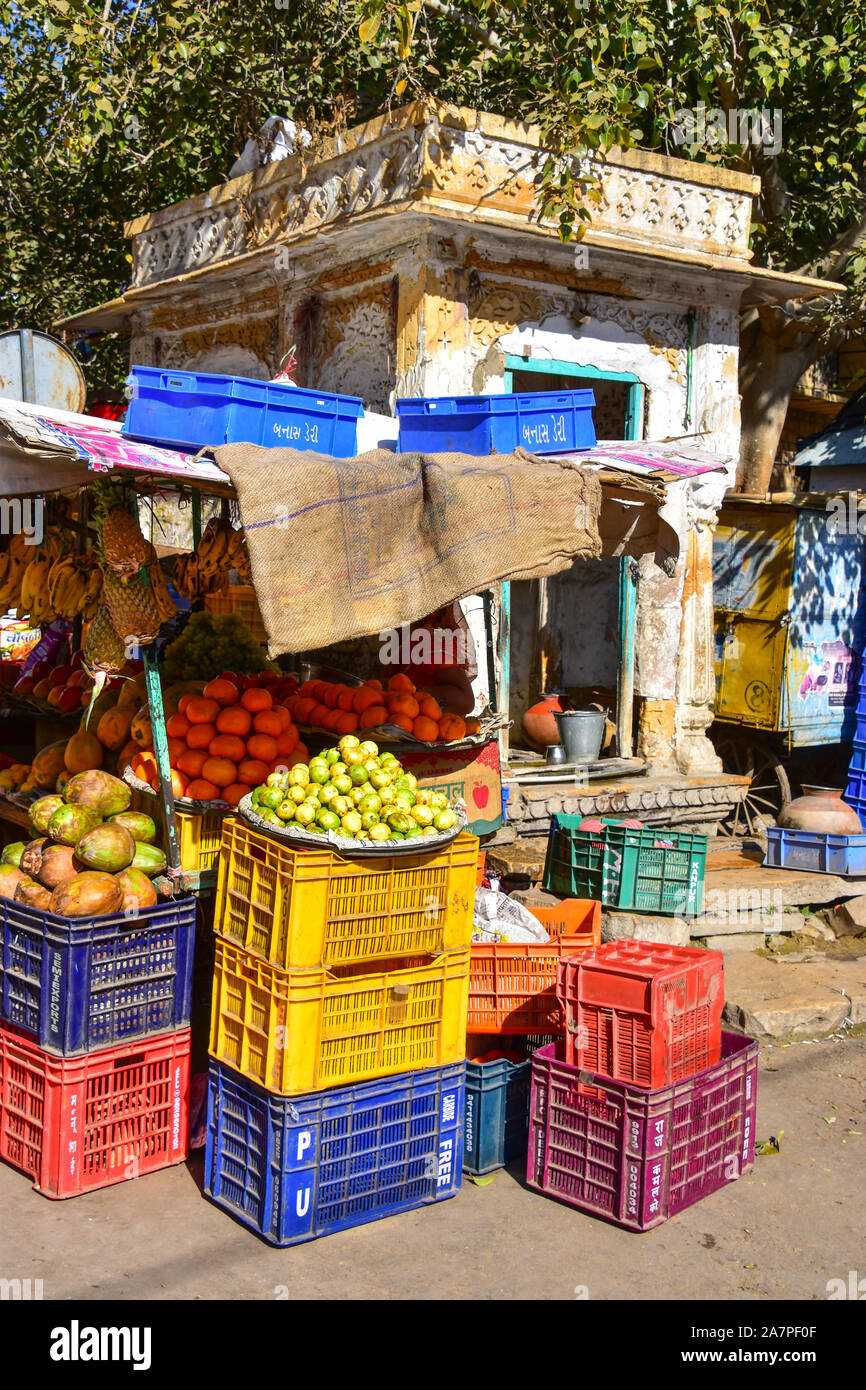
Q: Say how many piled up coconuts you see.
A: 13